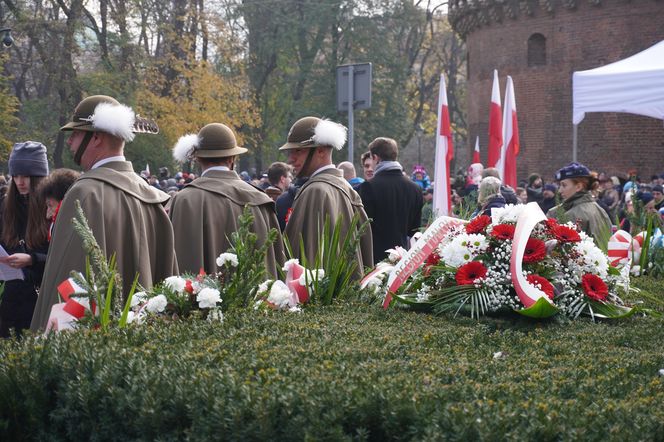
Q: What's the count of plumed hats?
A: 3